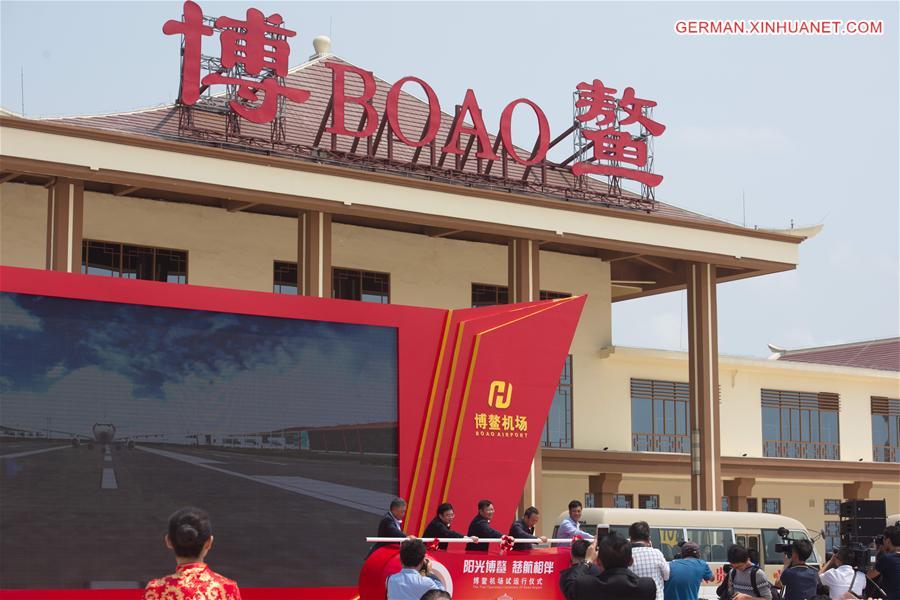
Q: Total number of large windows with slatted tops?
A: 3